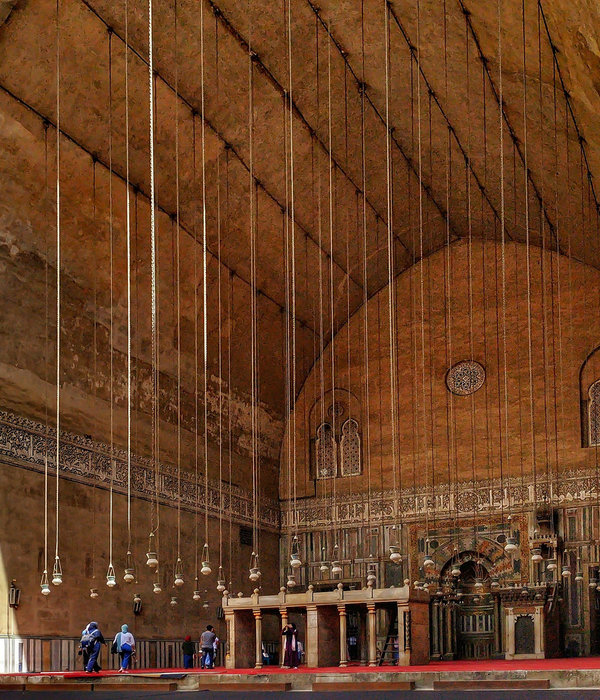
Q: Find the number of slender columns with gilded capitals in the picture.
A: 4